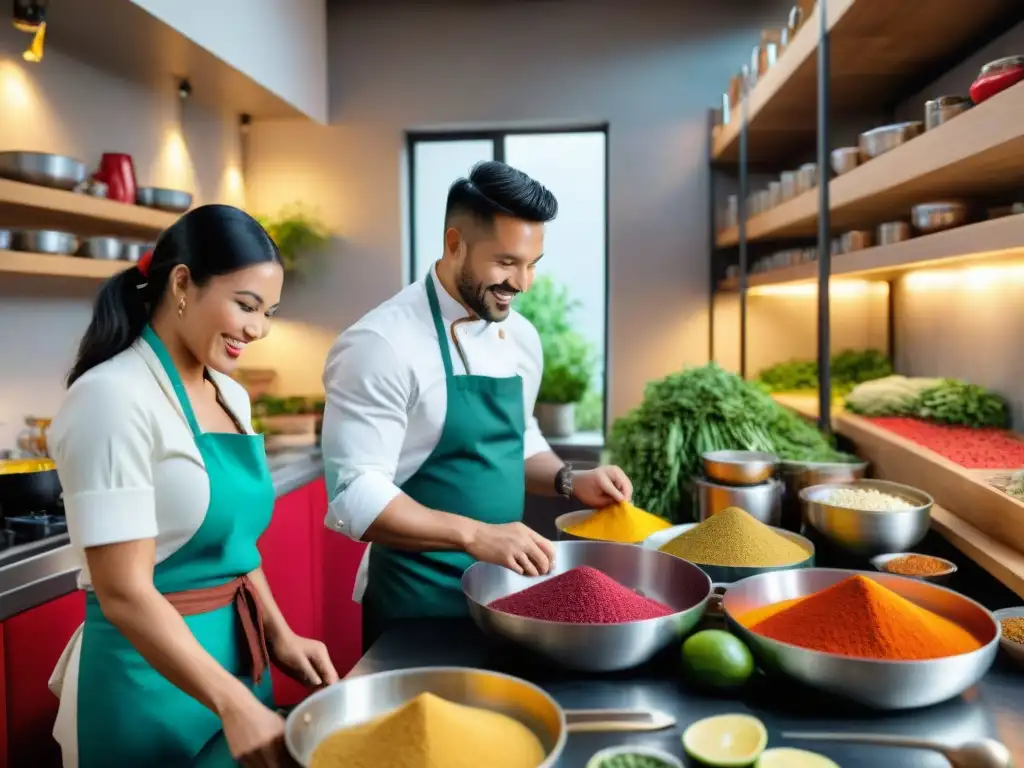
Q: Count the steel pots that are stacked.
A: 2